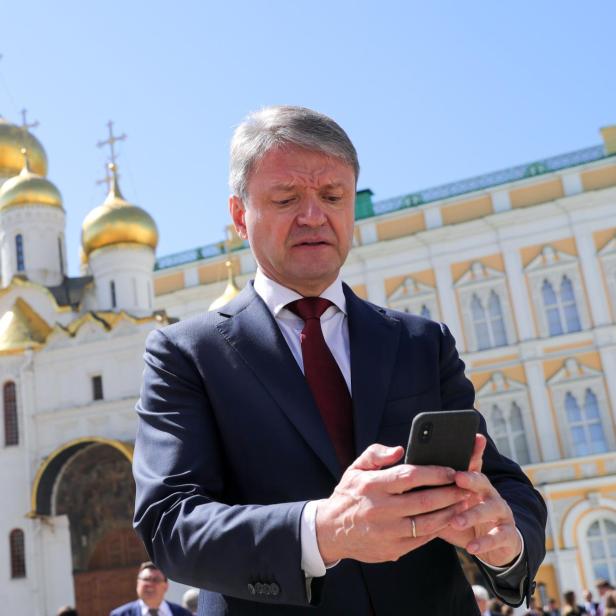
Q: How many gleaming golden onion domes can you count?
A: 4